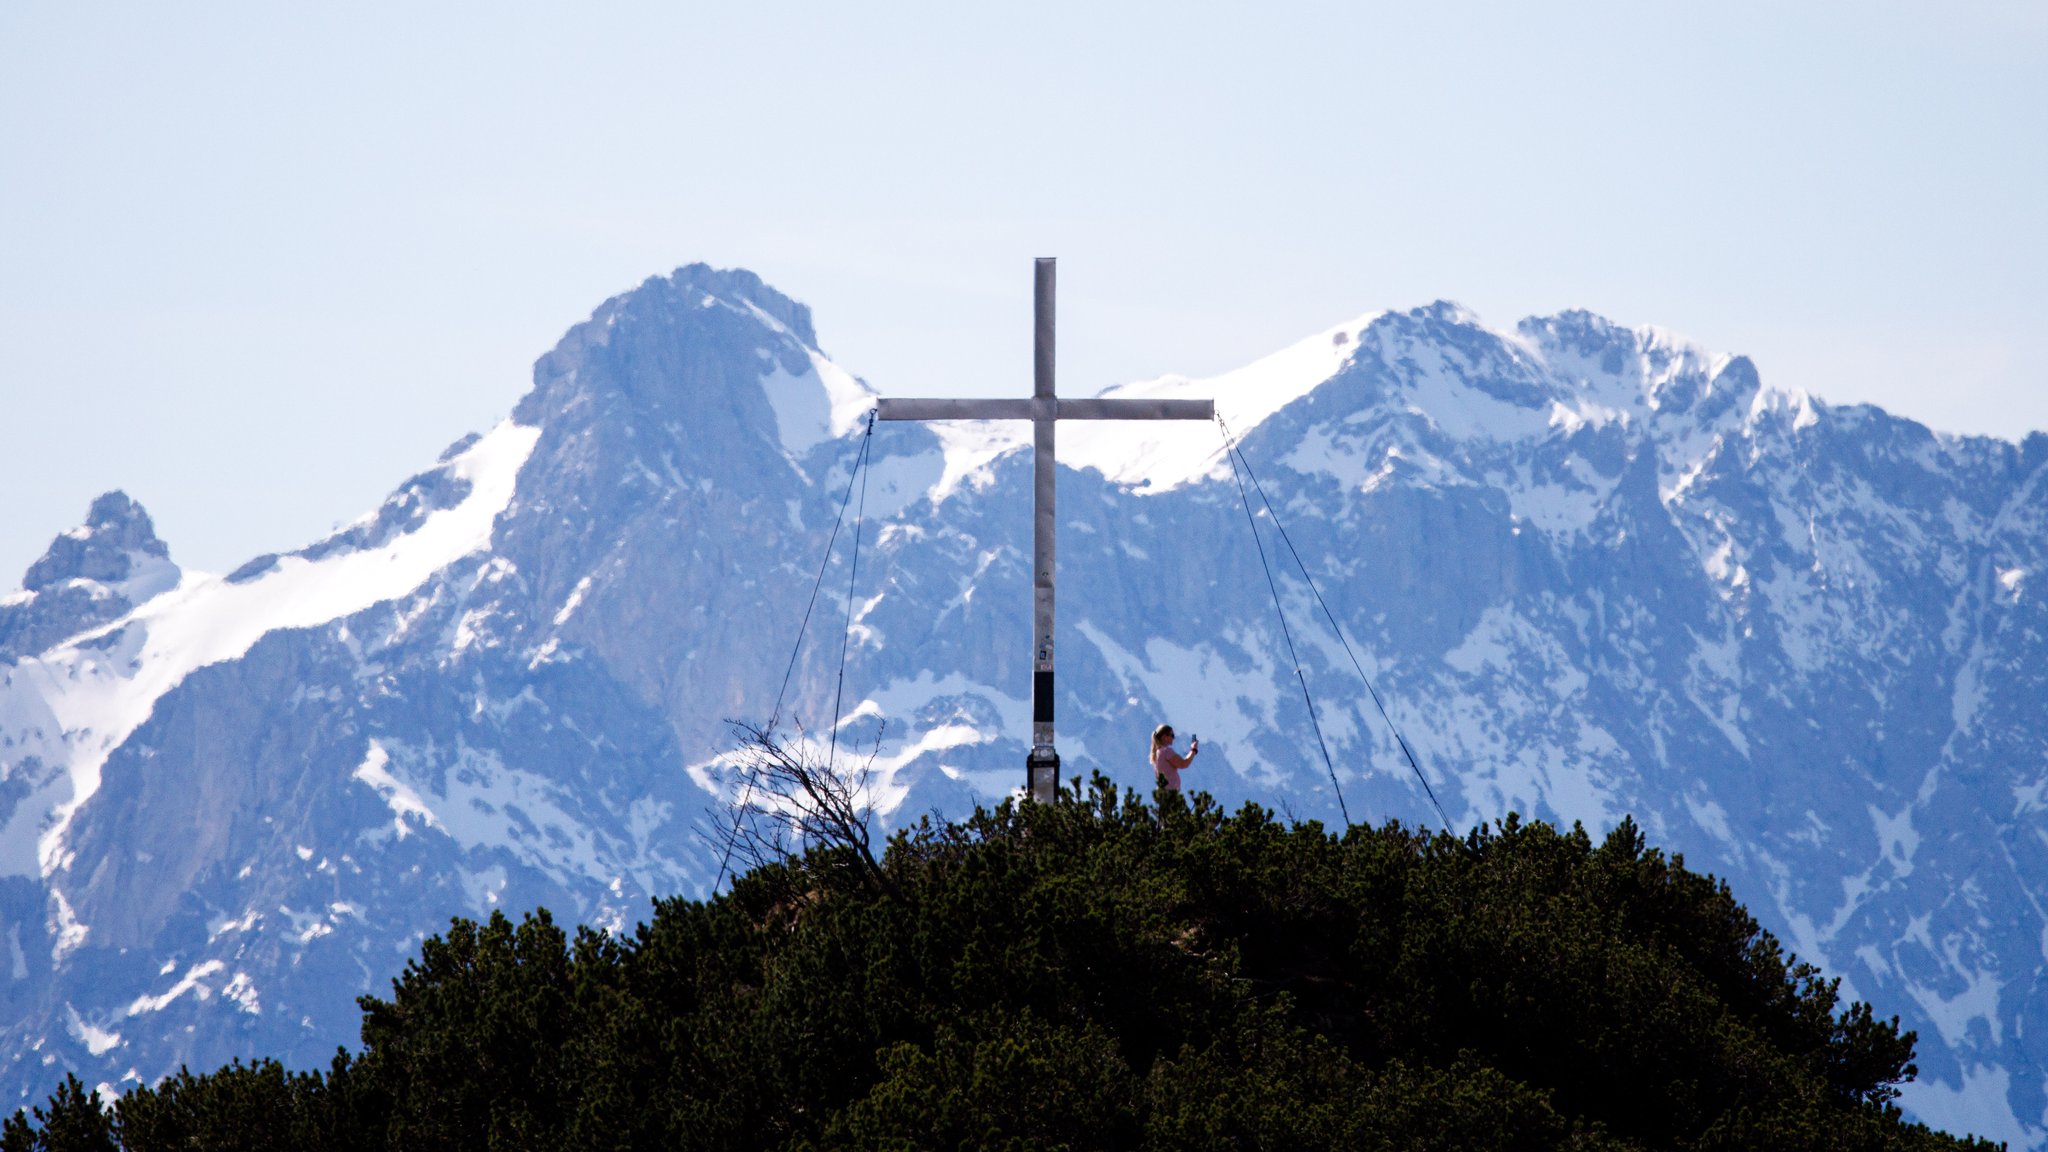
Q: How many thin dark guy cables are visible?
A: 4